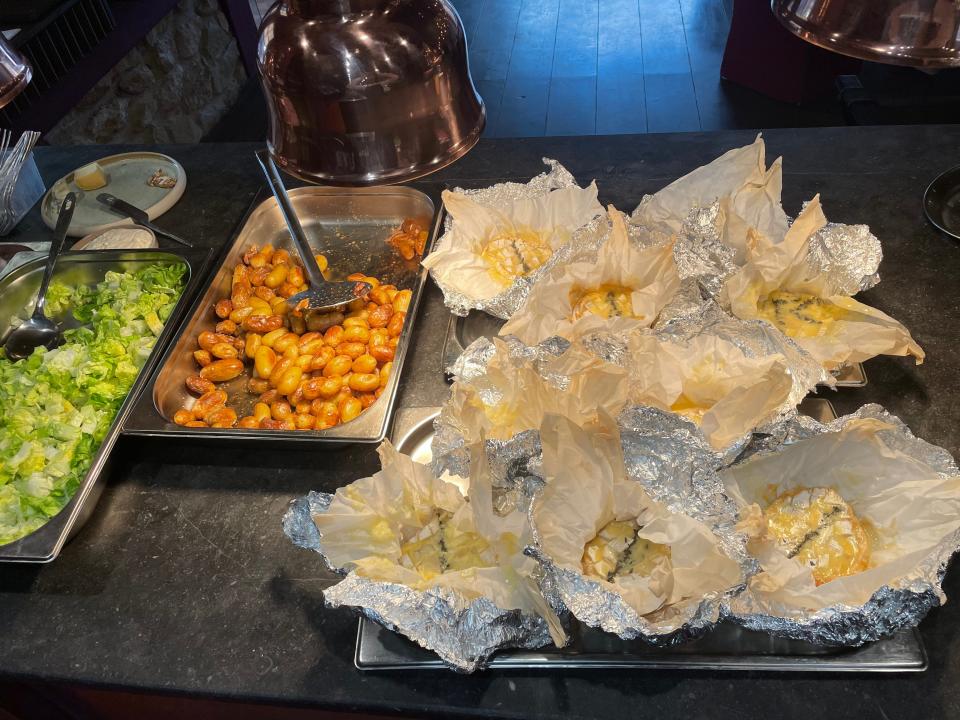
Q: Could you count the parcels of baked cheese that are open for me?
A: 9